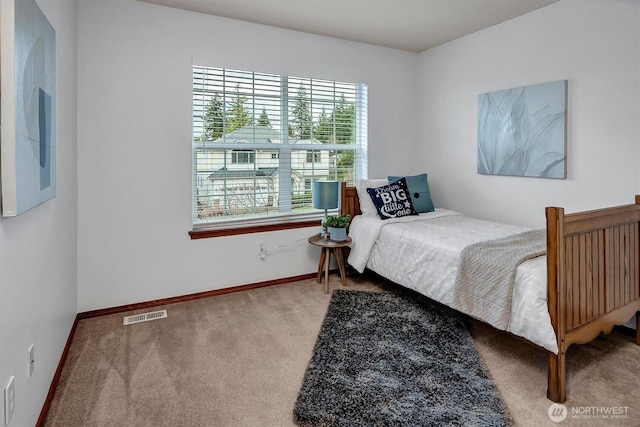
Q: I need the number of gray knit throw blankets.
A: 1